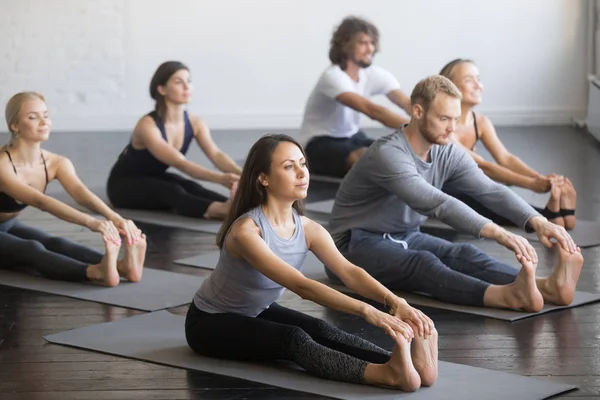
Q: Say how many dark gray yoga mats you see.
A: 6